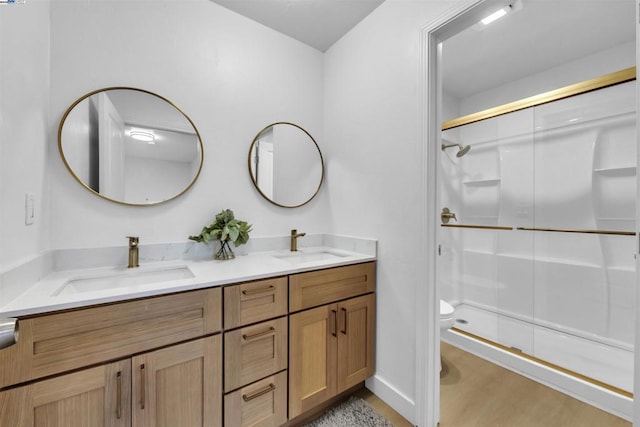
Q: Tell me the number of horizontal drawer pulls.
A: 3